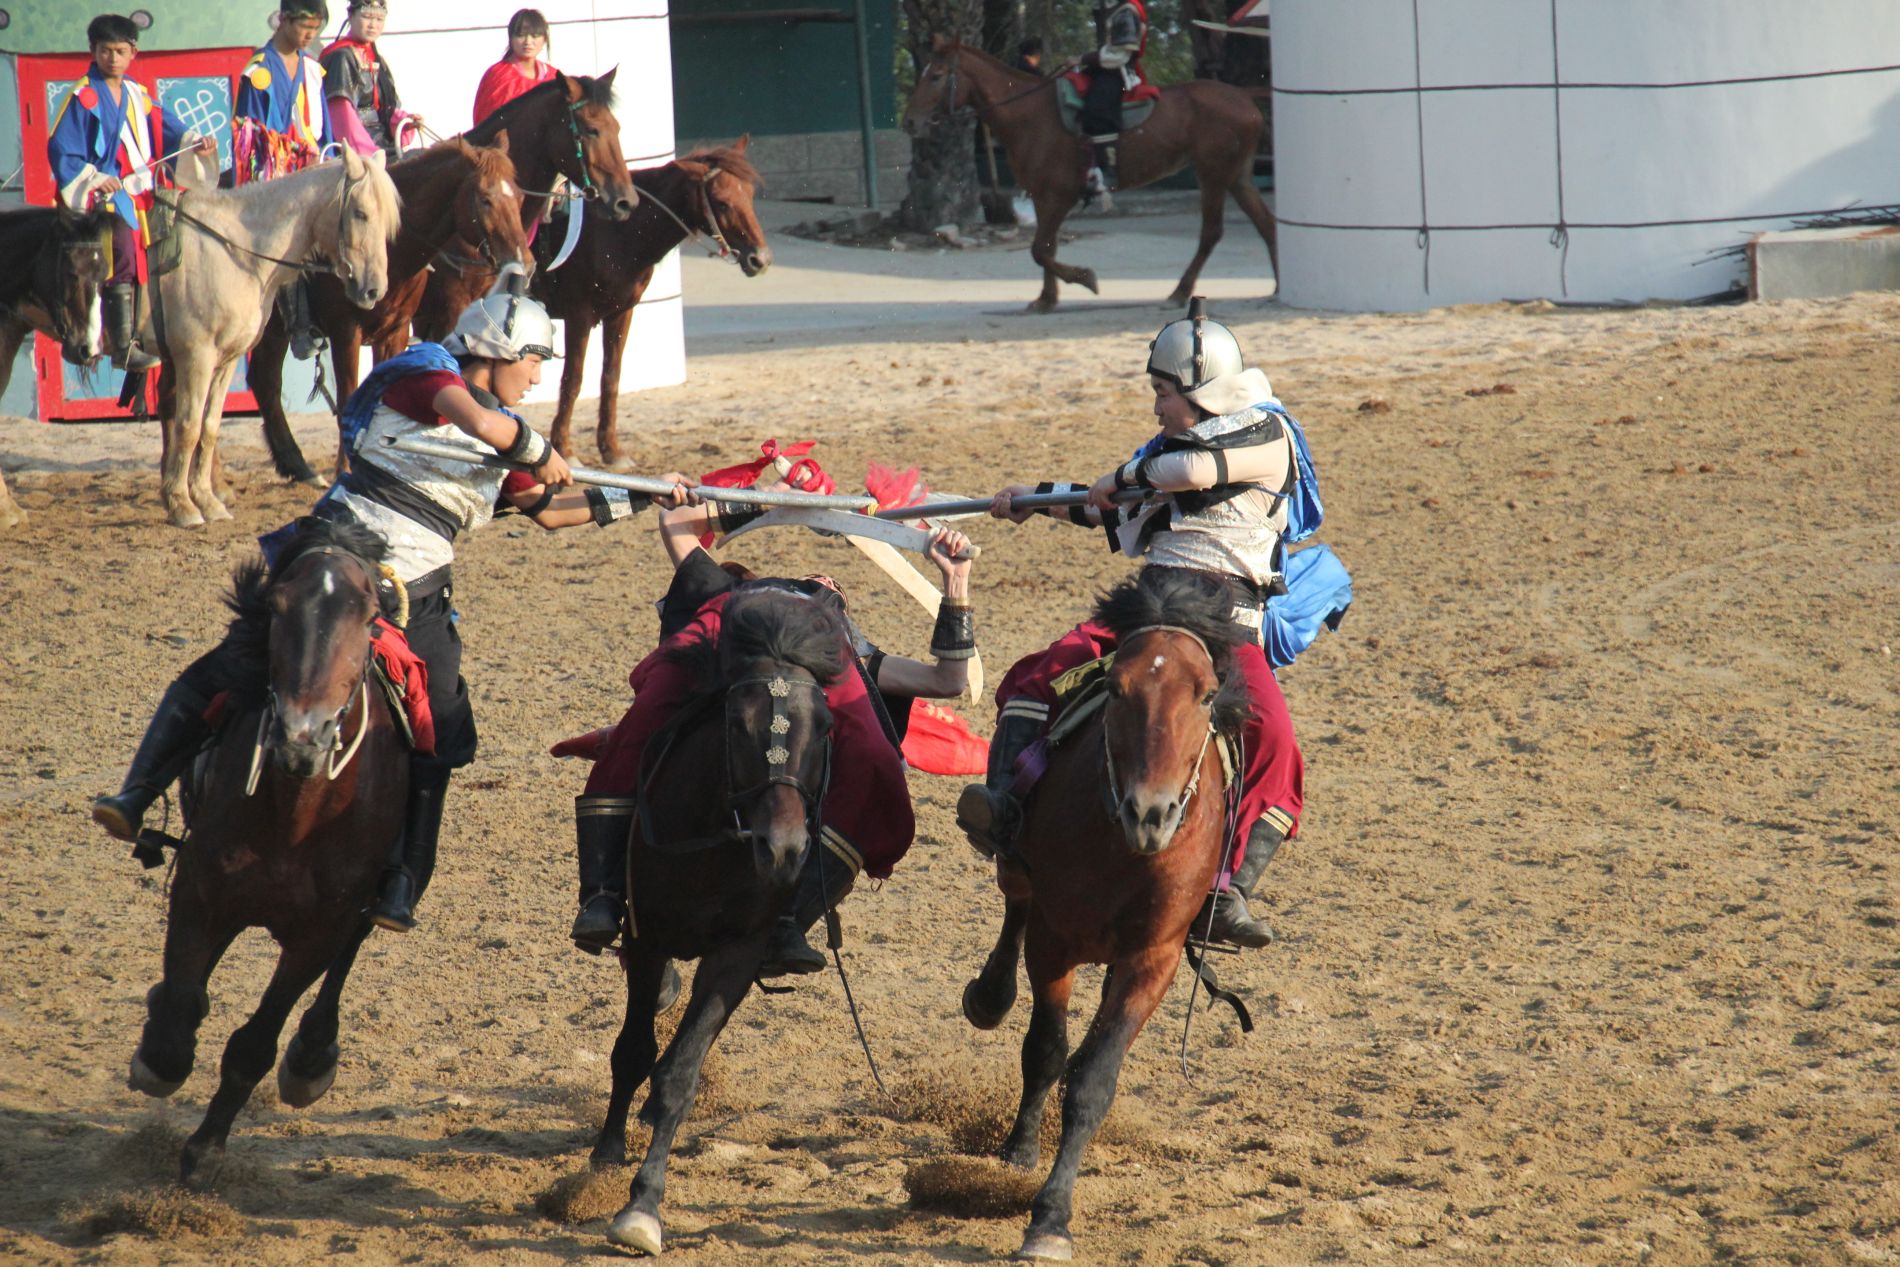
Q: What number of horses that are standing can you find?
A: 5